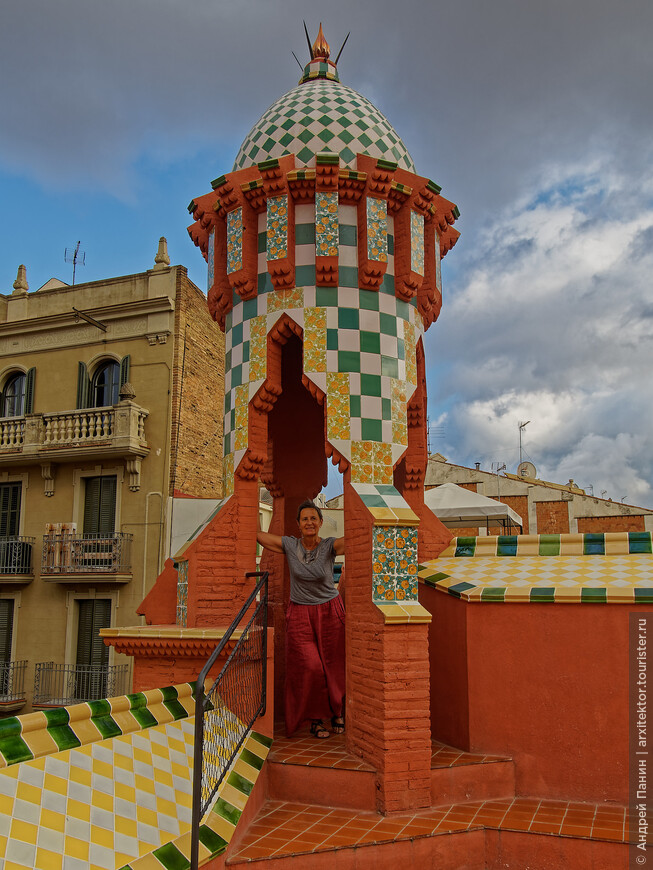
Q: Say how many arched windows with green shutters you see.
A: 2